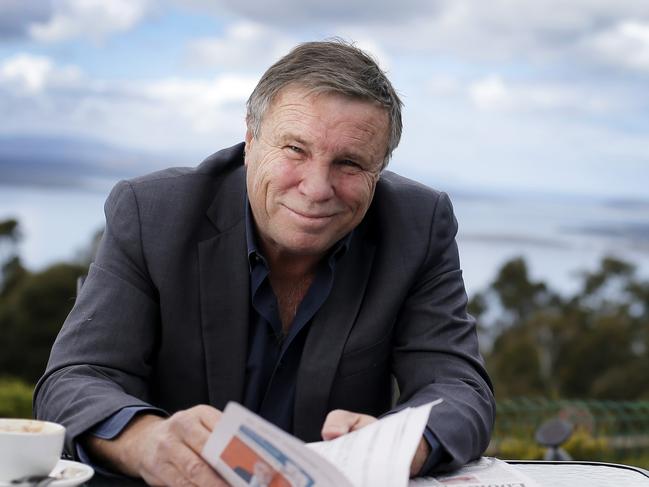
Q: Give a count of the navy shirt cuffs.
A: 2